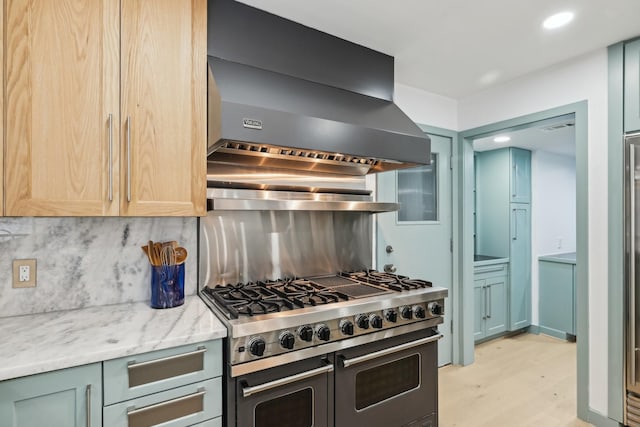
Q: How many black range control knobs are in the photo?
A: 11